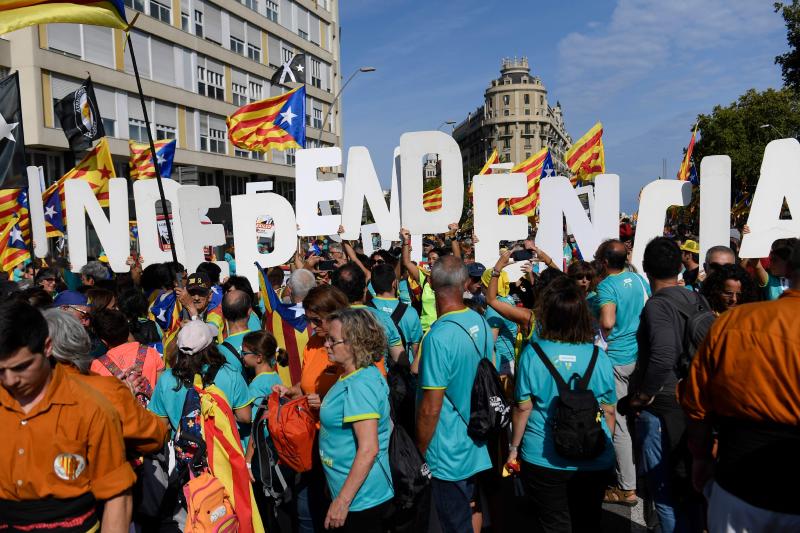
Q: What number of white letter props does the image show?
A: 13